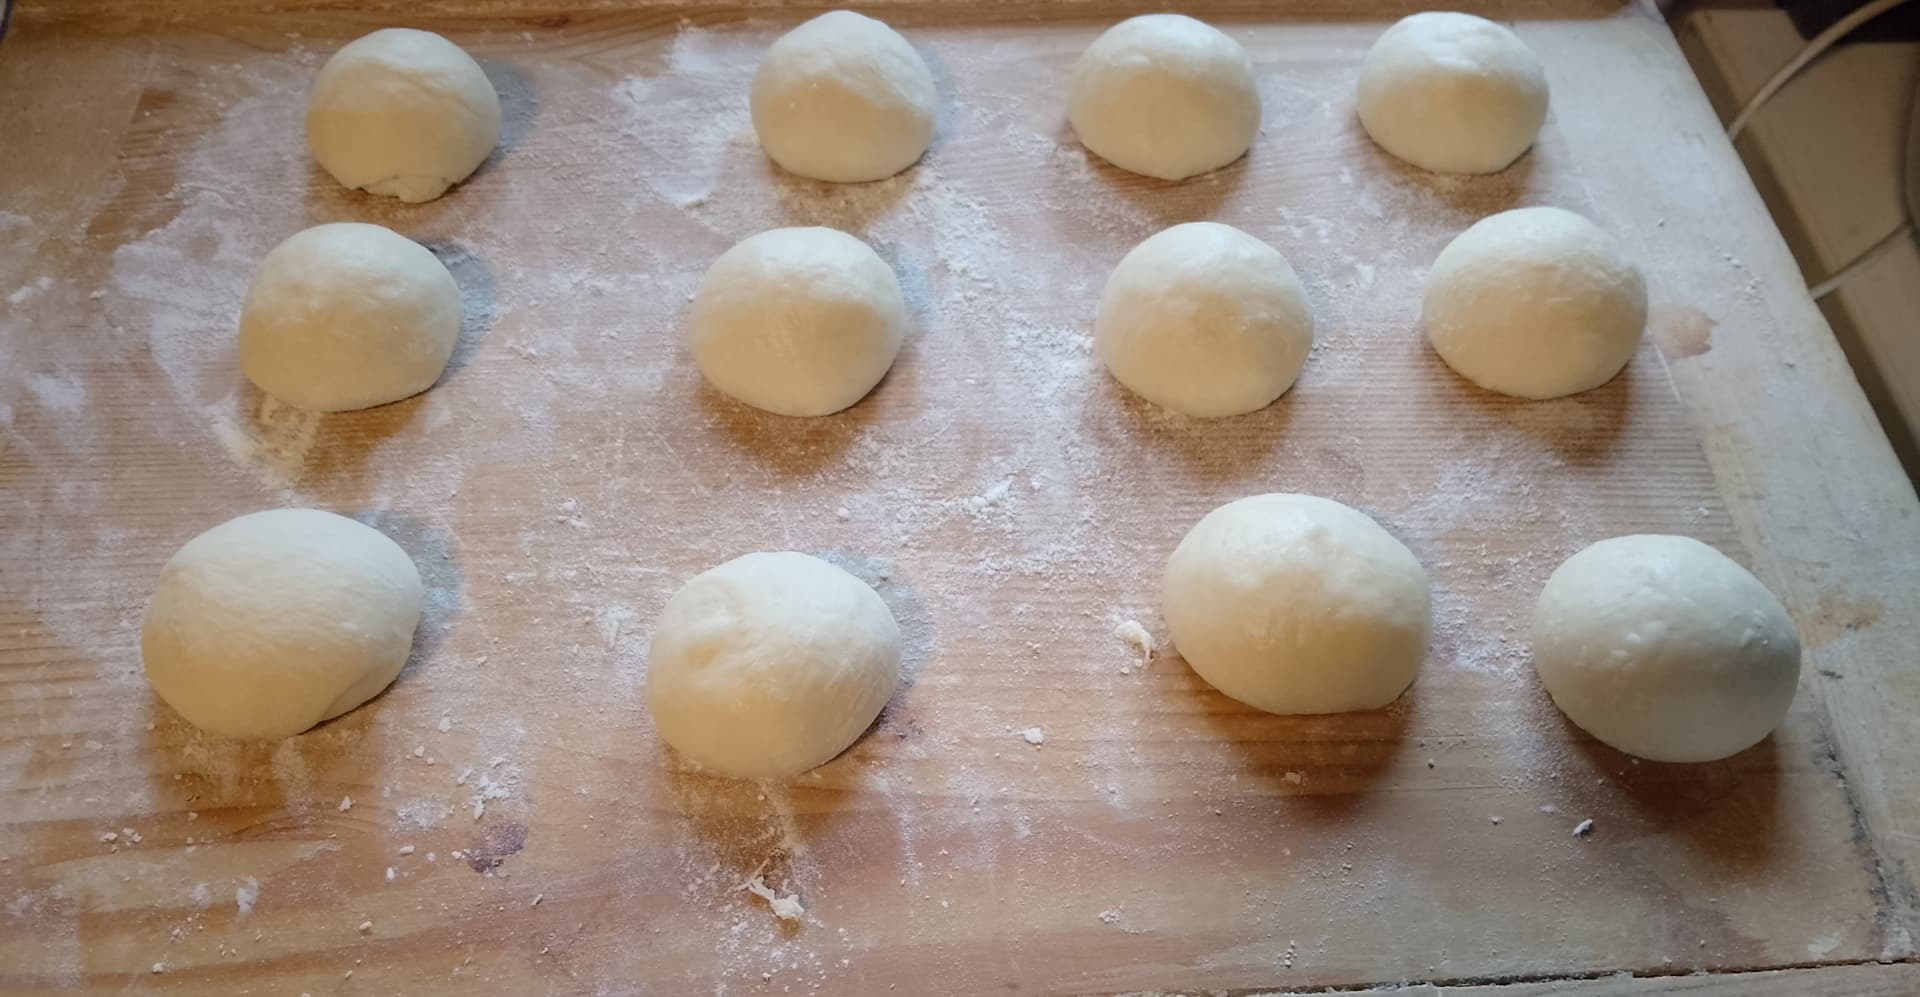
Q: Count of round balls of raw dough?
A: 12